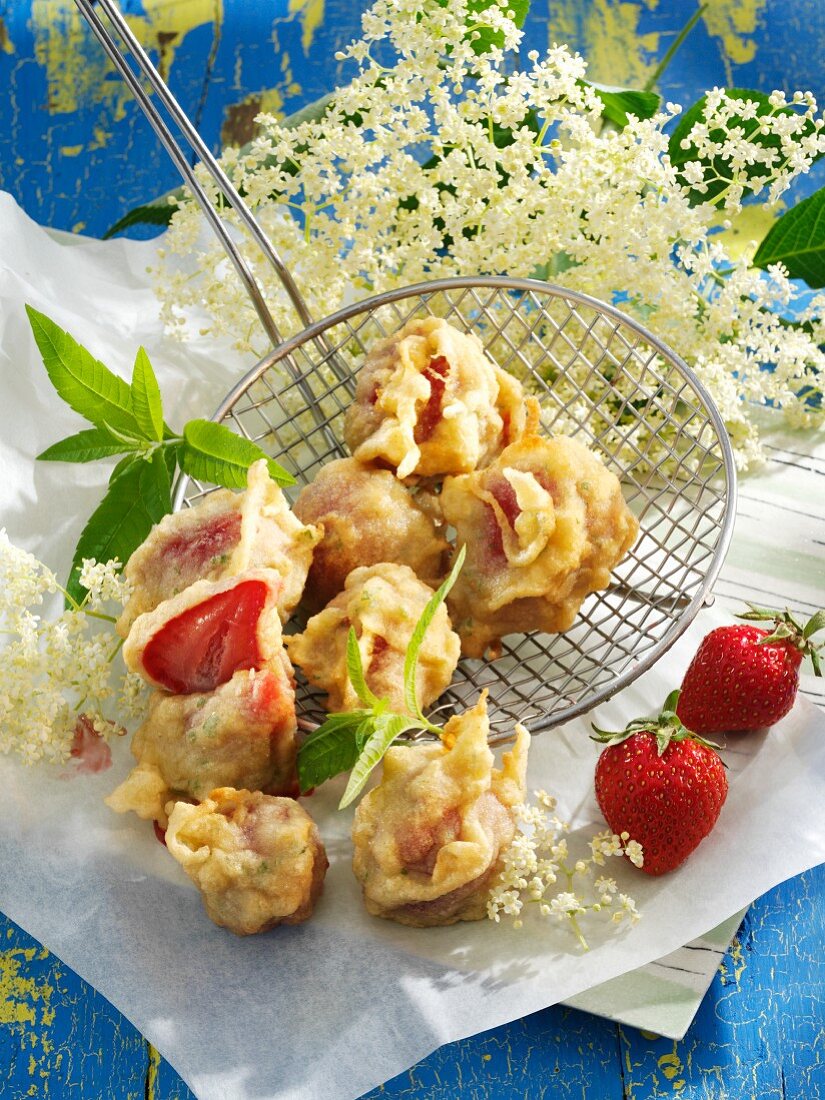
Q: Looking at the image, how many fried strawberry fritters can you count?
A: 9